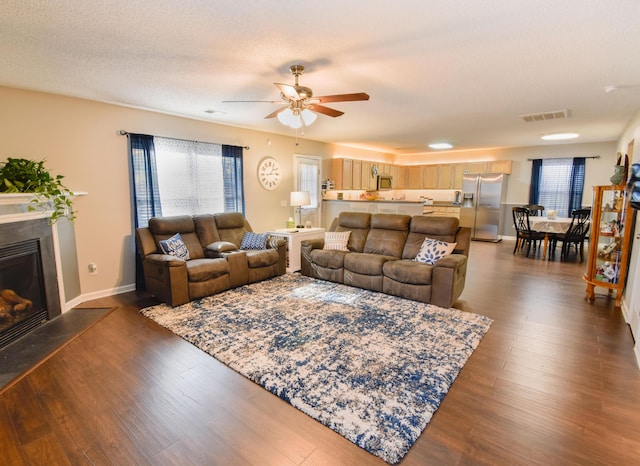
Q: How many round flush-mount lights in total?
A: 2